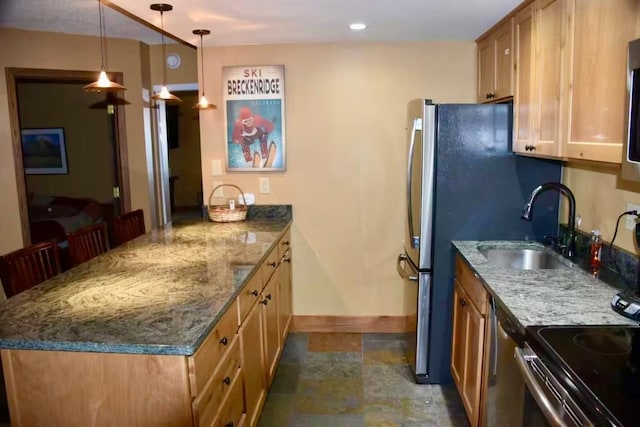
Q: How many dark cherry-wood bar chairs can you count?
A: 3